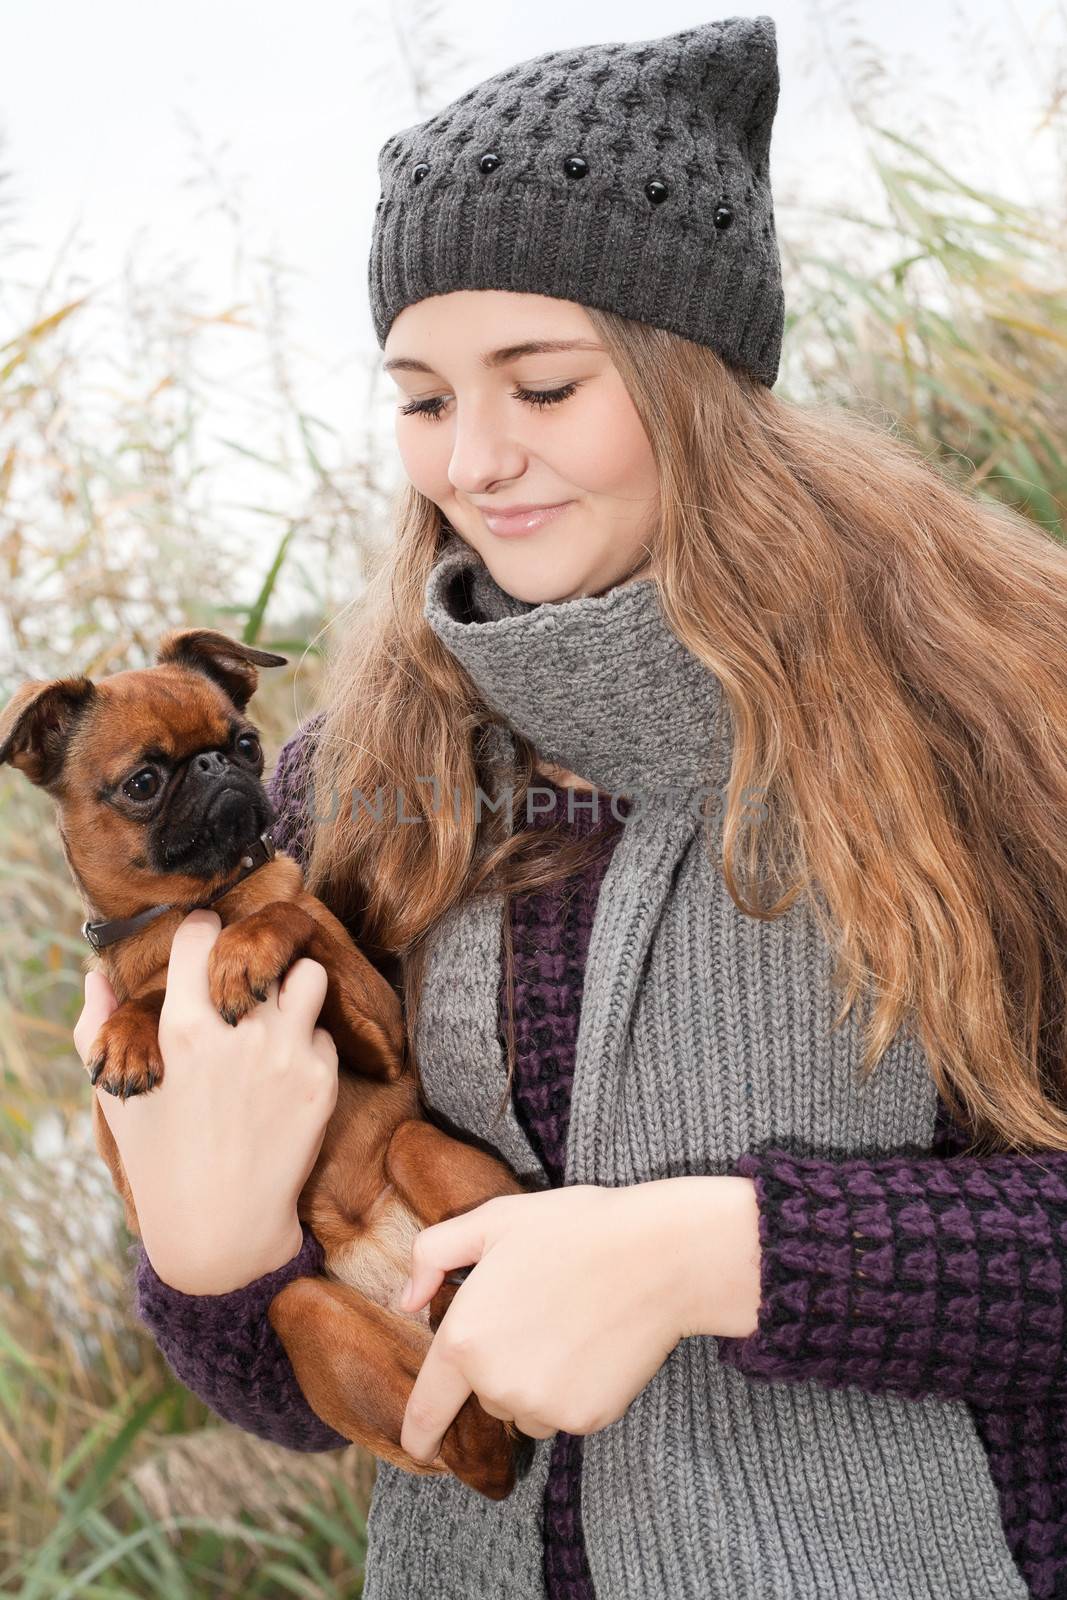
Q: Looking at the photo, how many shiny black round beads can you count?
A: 5